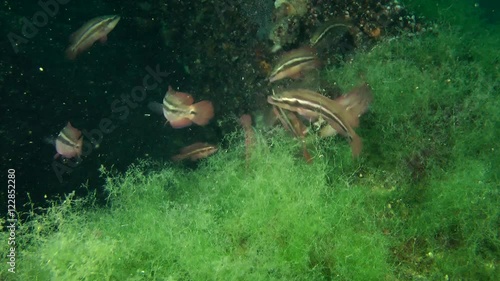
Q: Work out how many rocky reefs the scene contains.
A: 1